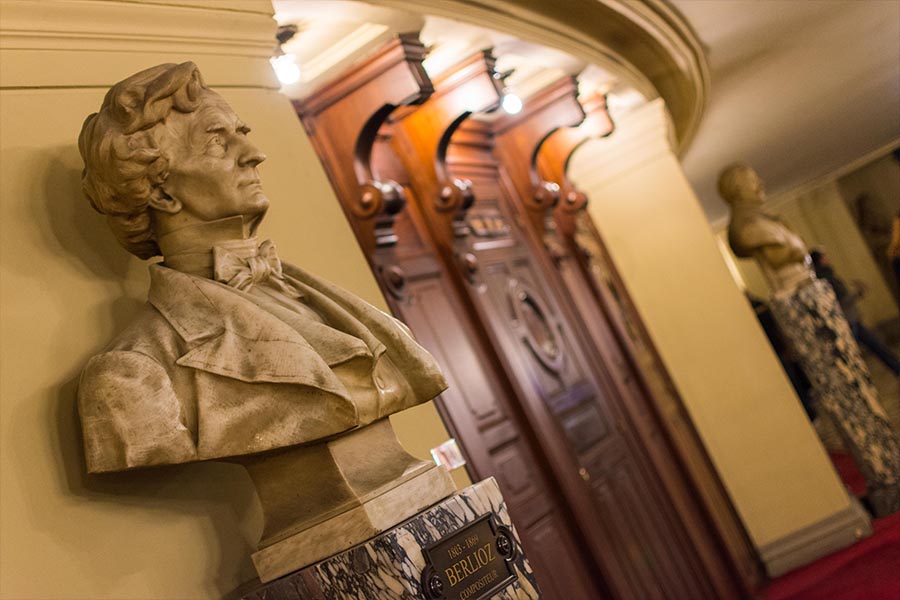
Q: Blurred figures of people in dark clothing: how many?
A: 2